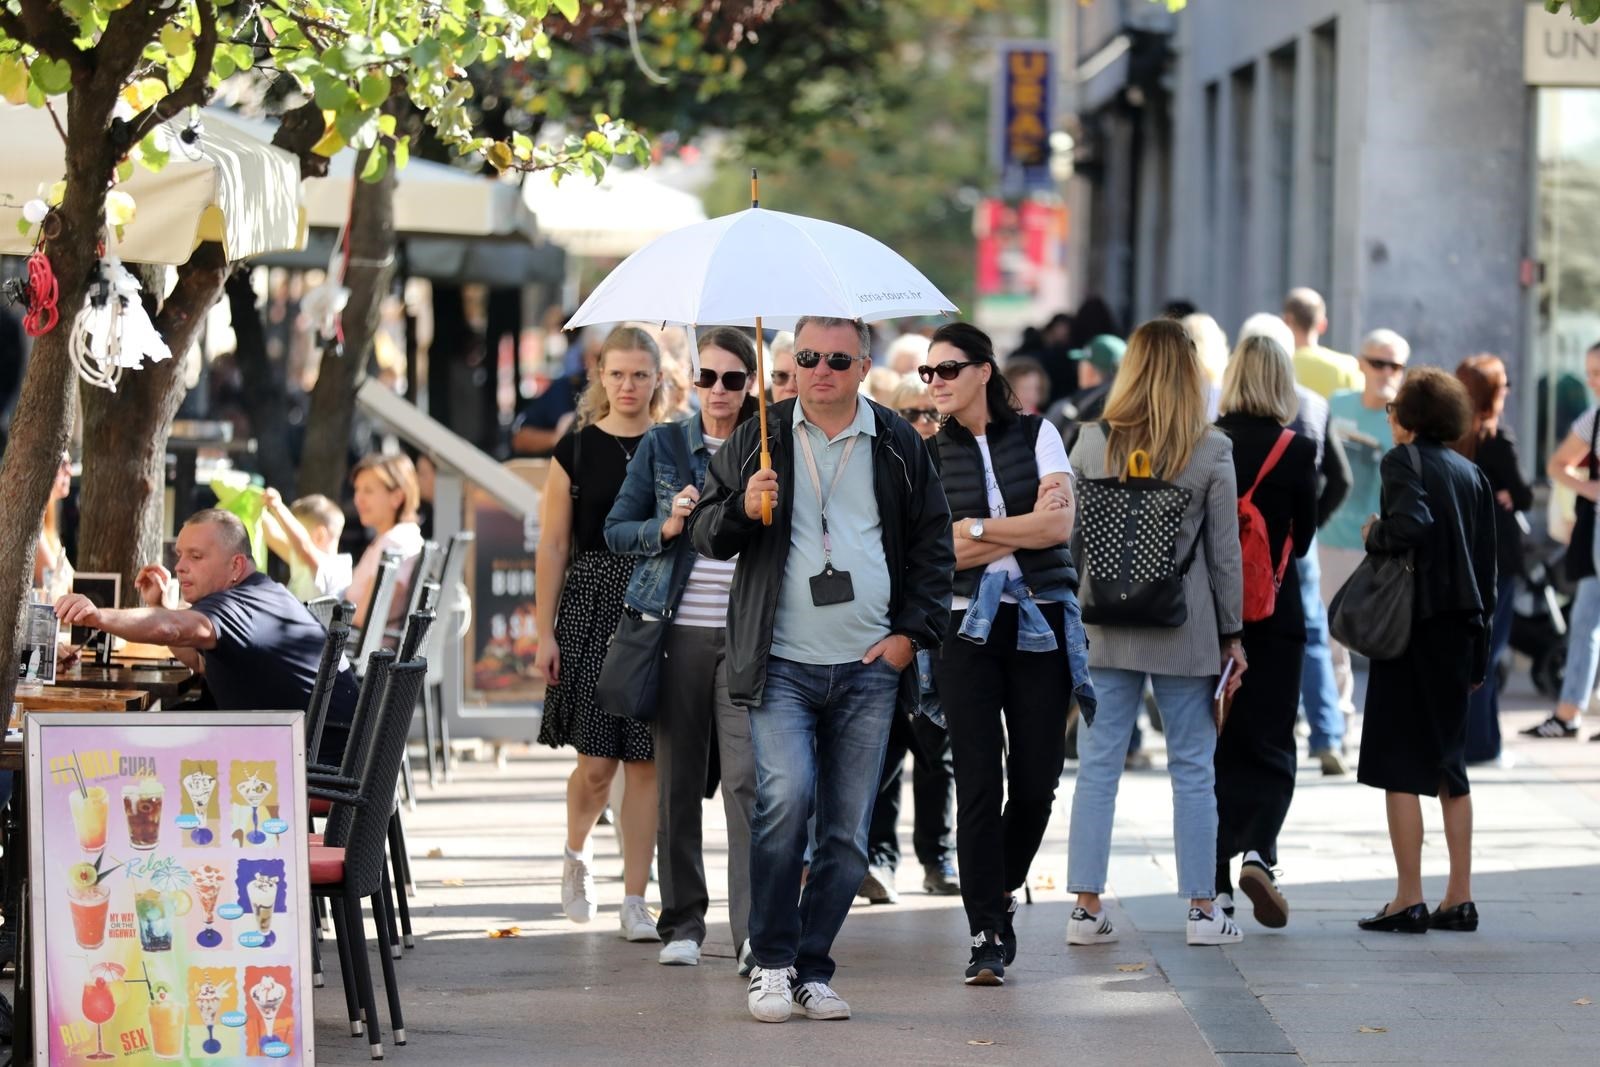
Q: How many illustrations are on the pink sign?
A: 12